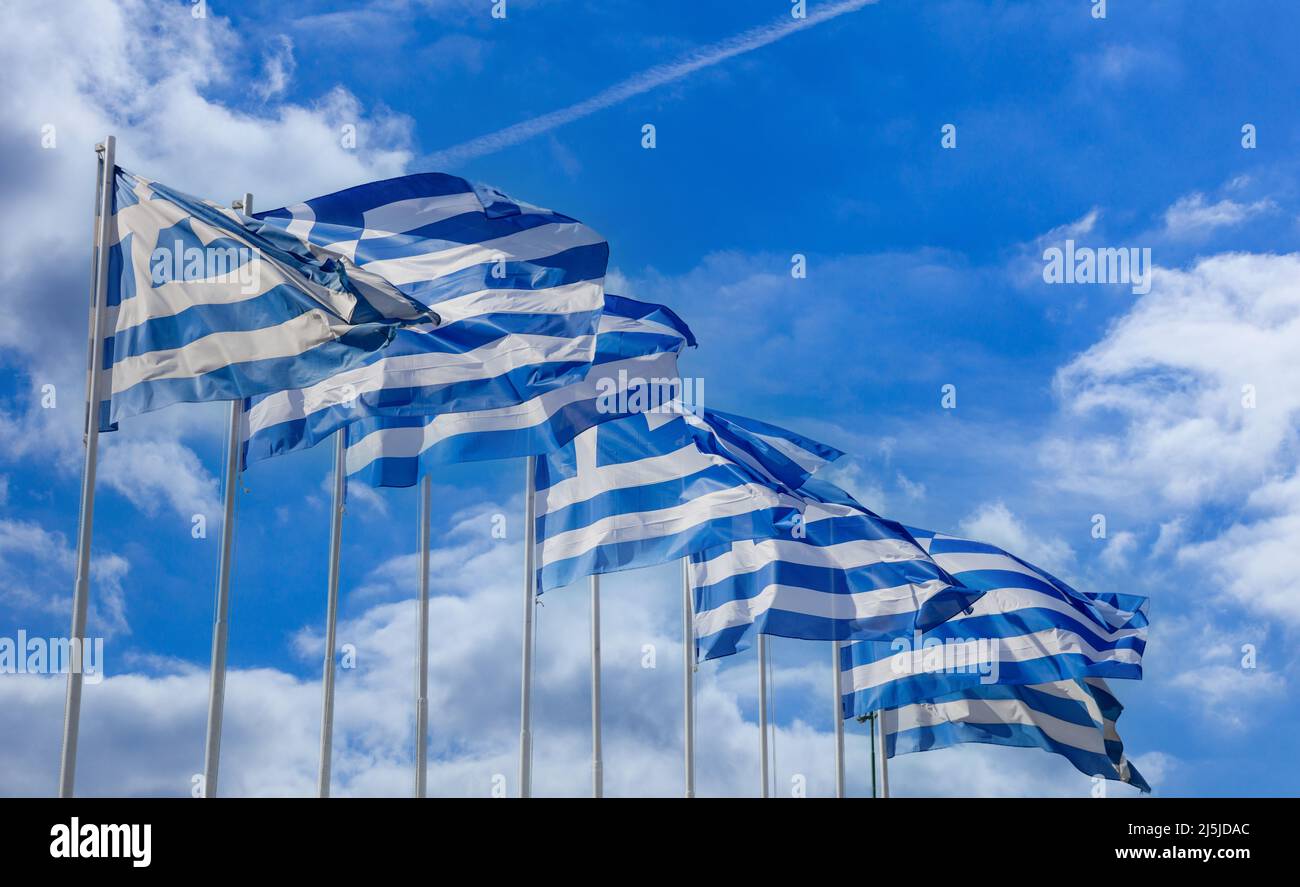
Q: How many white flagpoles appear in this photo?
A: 10